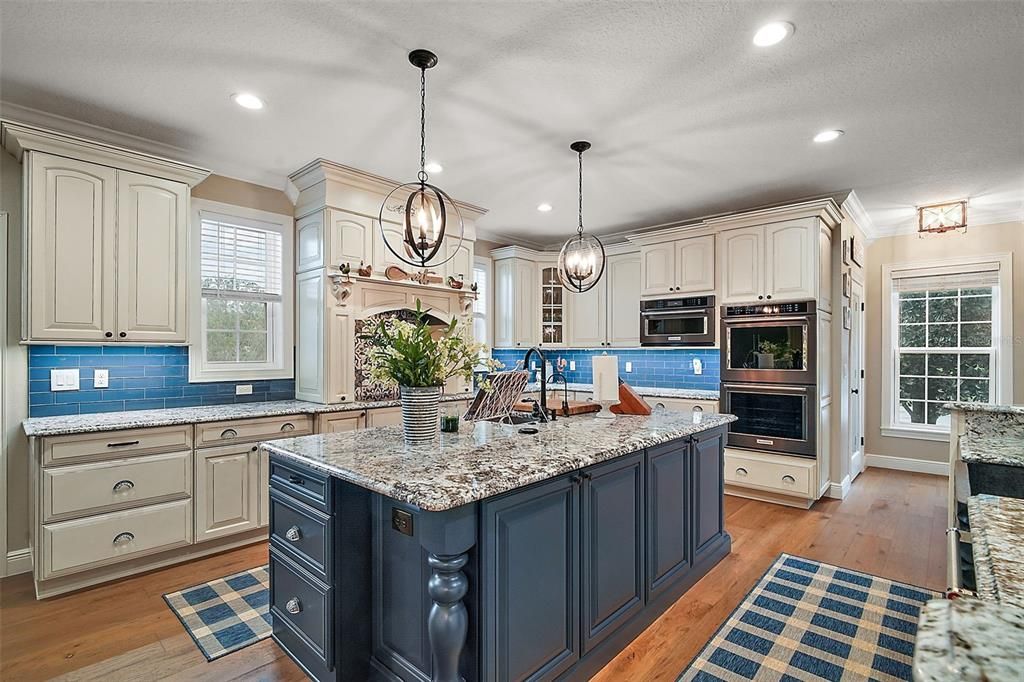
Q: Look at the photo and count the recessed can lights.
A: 5